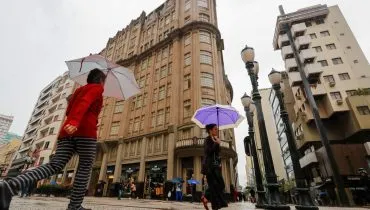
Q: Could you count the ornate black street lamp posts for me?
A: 3